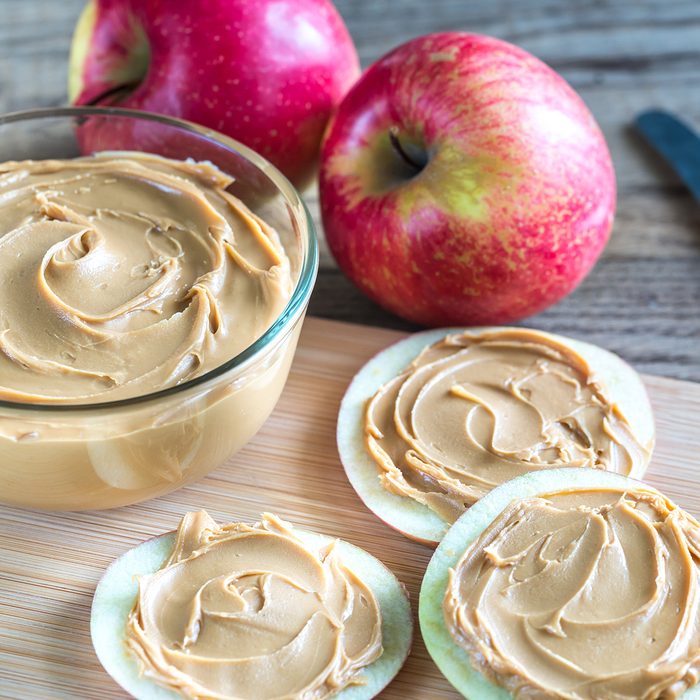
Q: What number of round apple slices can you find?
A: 3